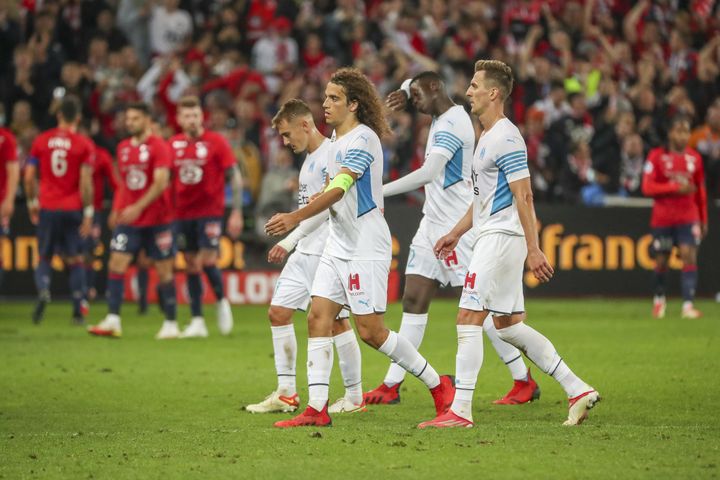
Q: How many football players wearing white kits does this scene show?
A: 4